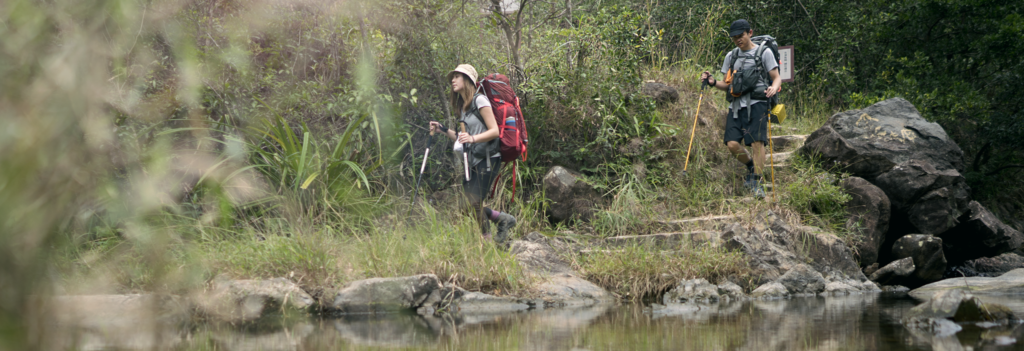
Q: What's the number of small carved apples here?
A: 0